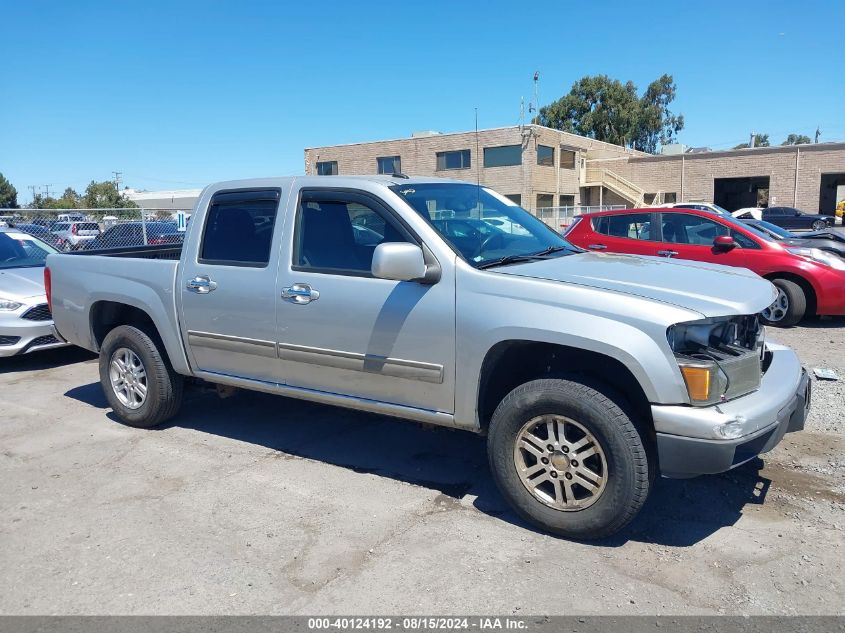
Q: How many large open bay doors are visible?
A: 2